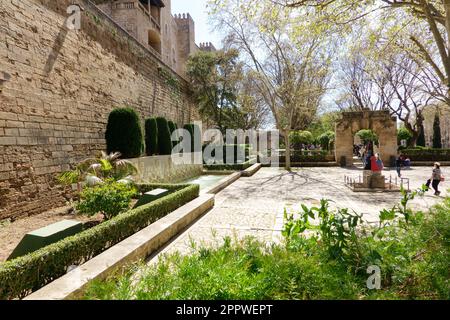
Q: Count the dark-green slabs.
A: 2